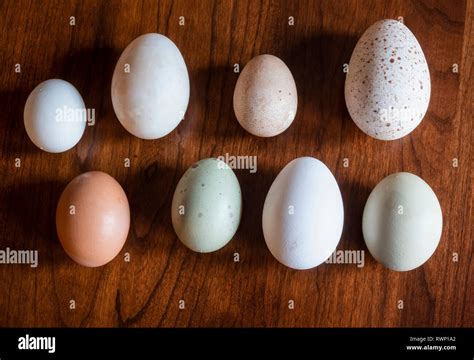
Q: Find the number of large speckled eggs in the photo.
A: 1